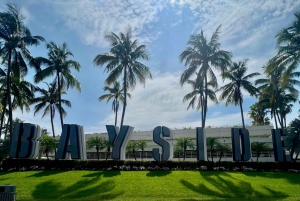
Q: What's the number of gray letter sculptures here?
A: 7